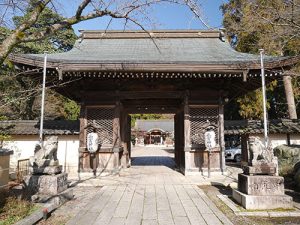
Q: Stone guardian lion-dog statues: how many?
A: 2